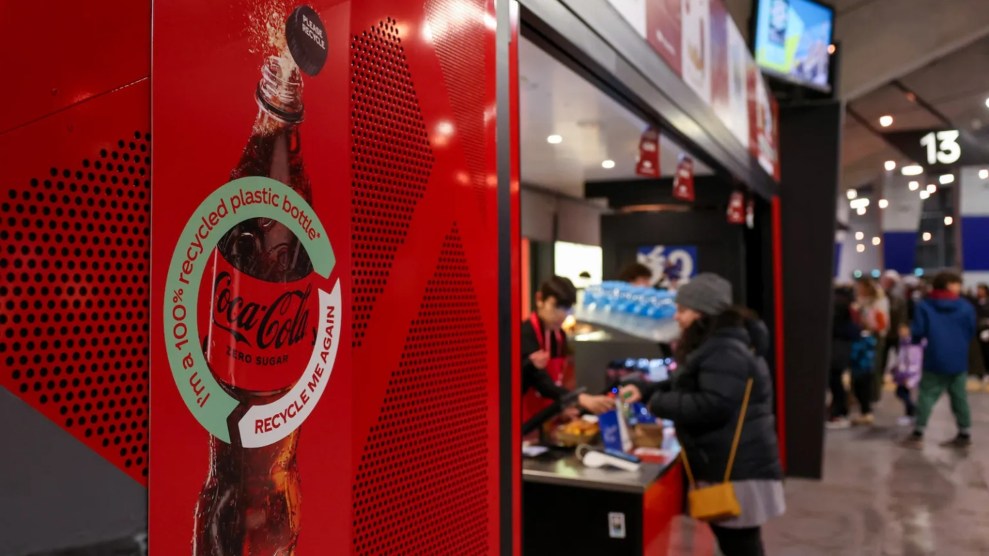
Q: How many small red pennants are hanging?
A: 3